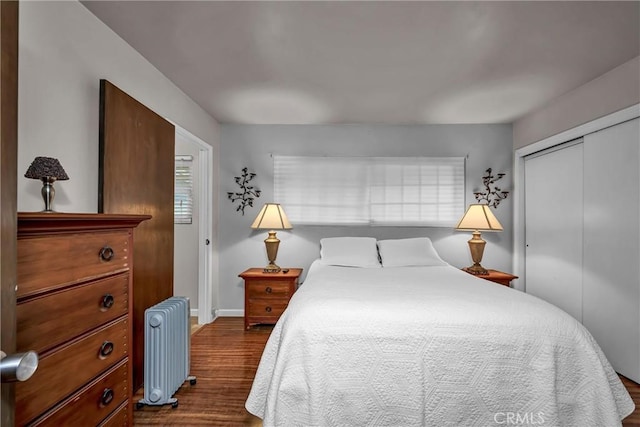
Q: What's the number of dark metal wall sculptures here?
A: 2